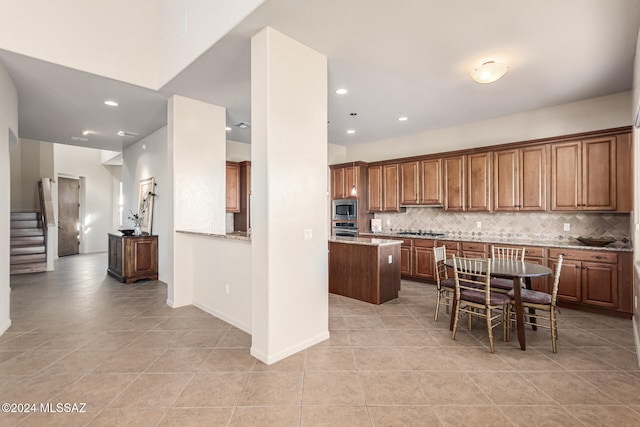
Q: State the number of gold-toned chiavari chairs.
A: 4